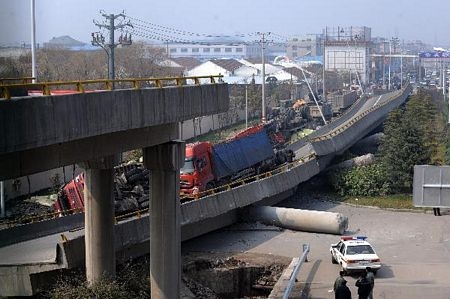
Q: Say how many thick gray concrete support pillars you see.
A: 2